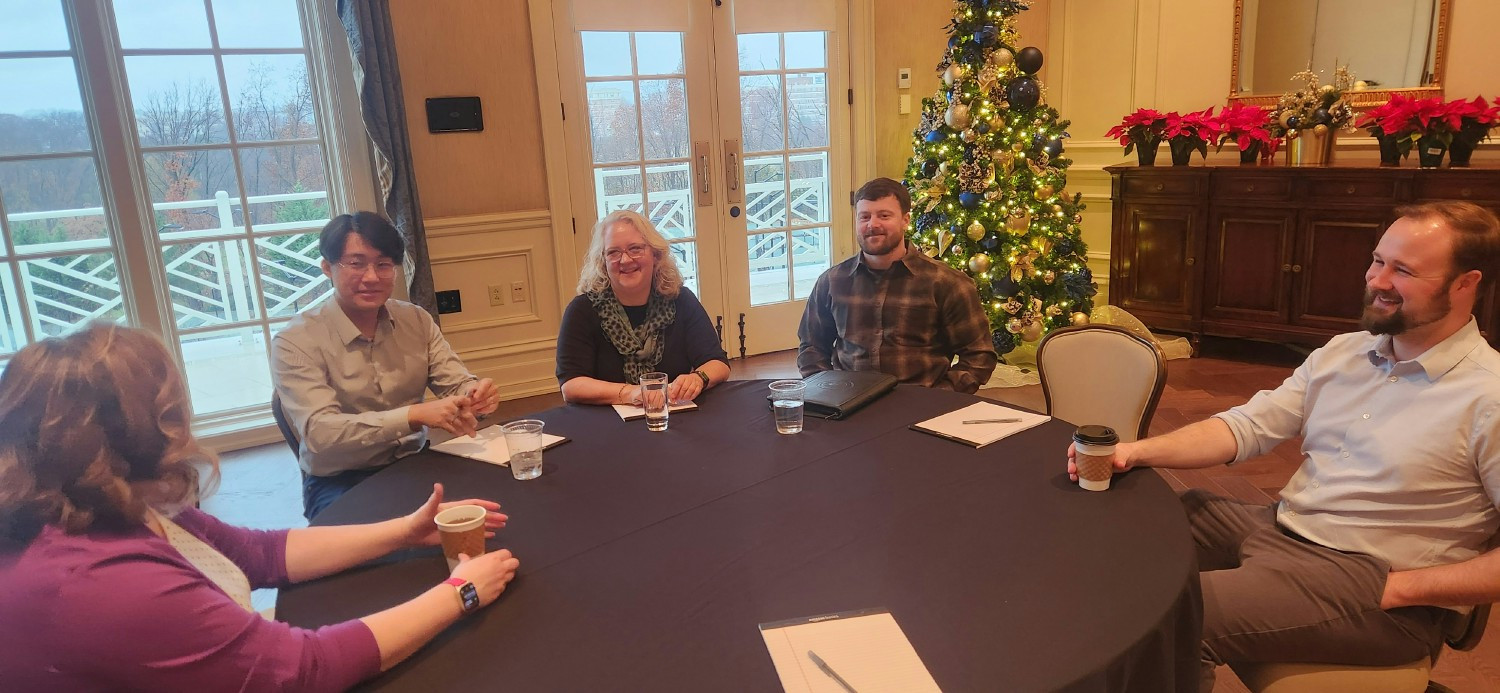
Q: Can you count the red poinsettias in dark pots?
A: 6